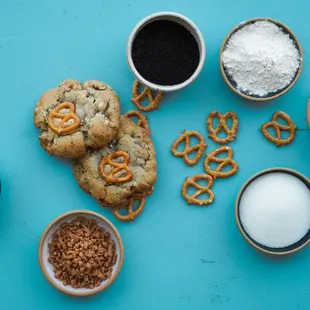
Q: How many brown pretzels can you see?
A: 10